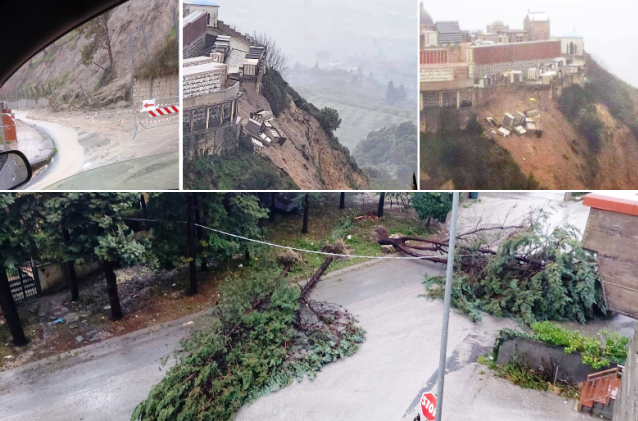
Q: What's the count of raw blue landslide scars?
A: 0